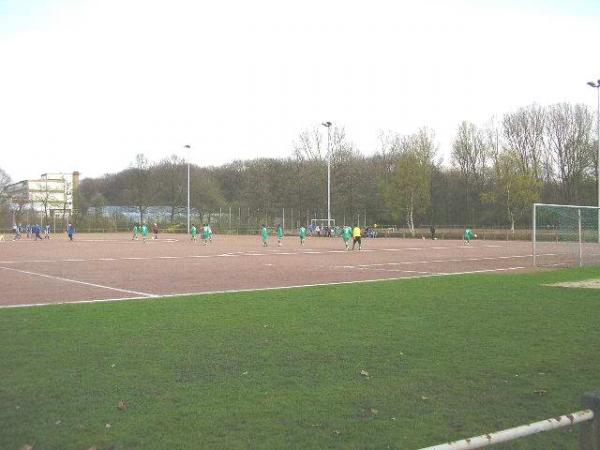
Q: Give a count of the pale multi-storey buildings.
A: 1